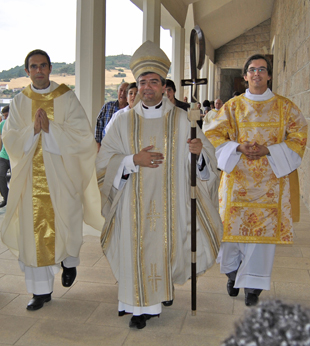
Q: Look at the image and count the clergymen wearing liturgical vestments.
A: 3